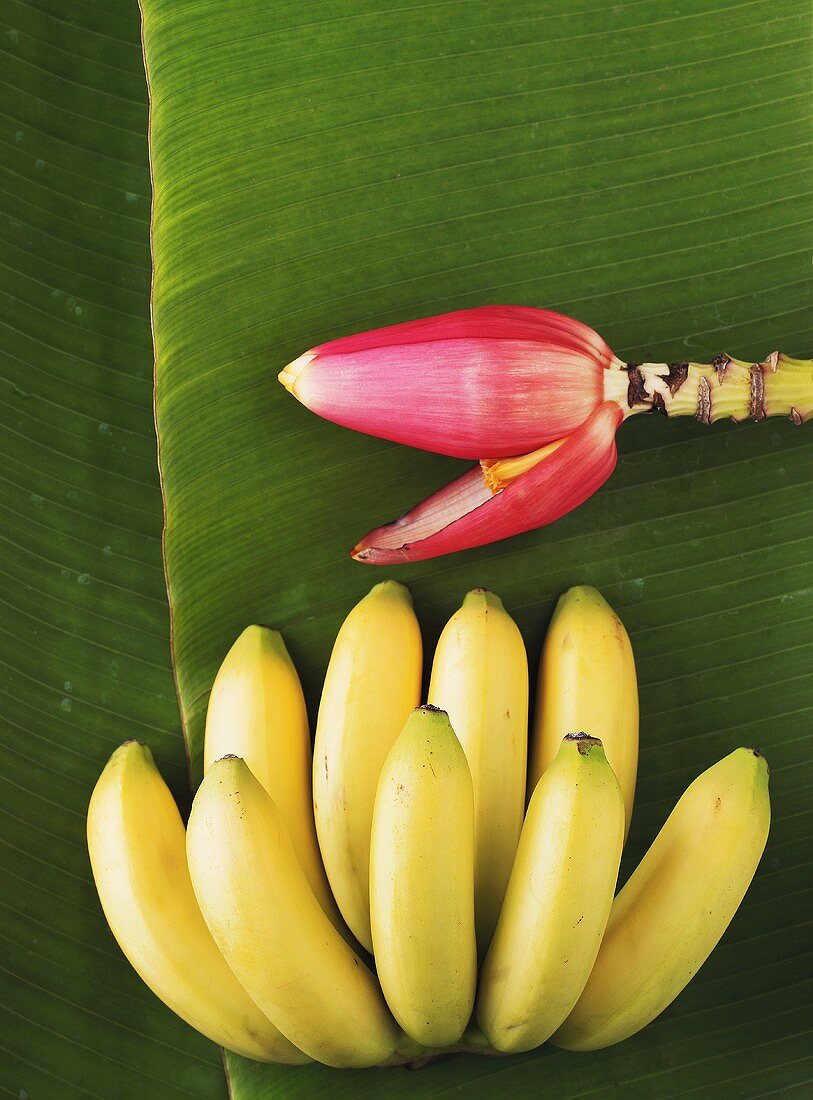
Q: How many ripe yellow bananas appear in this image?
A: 9